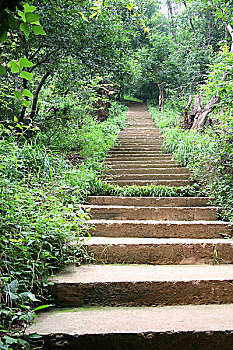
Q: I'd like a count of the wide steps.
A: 6